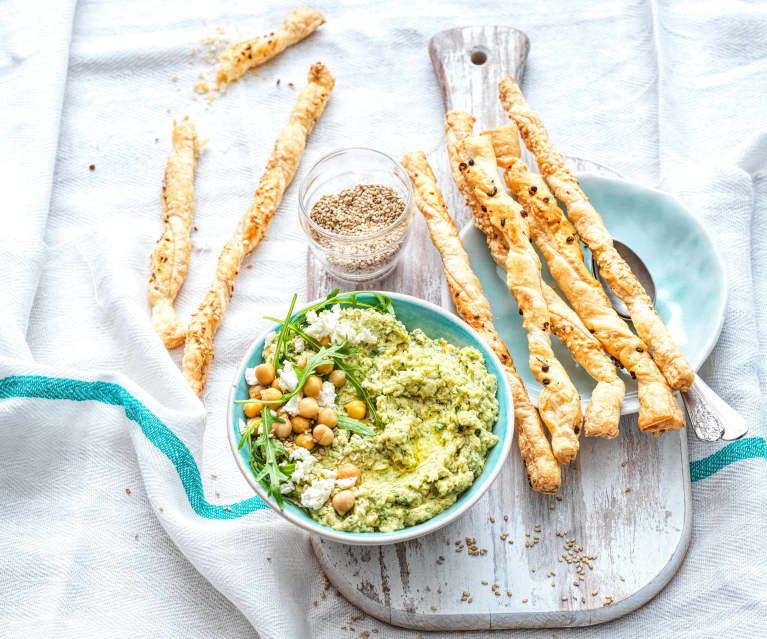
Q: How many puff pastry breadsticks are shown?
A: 8